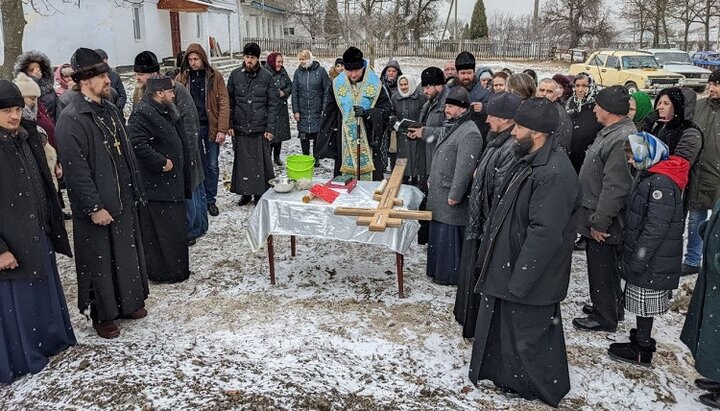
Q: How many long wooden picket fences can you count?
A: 1